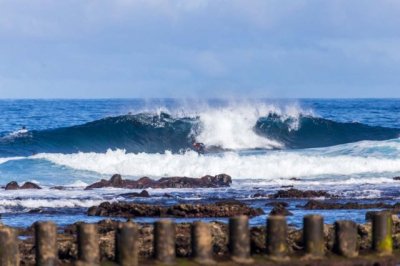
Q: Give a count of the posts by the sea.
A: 11